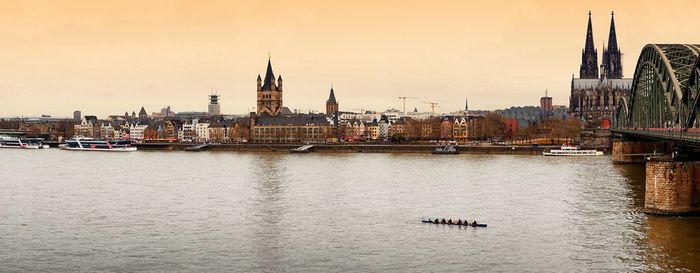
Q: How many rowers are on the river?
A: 6